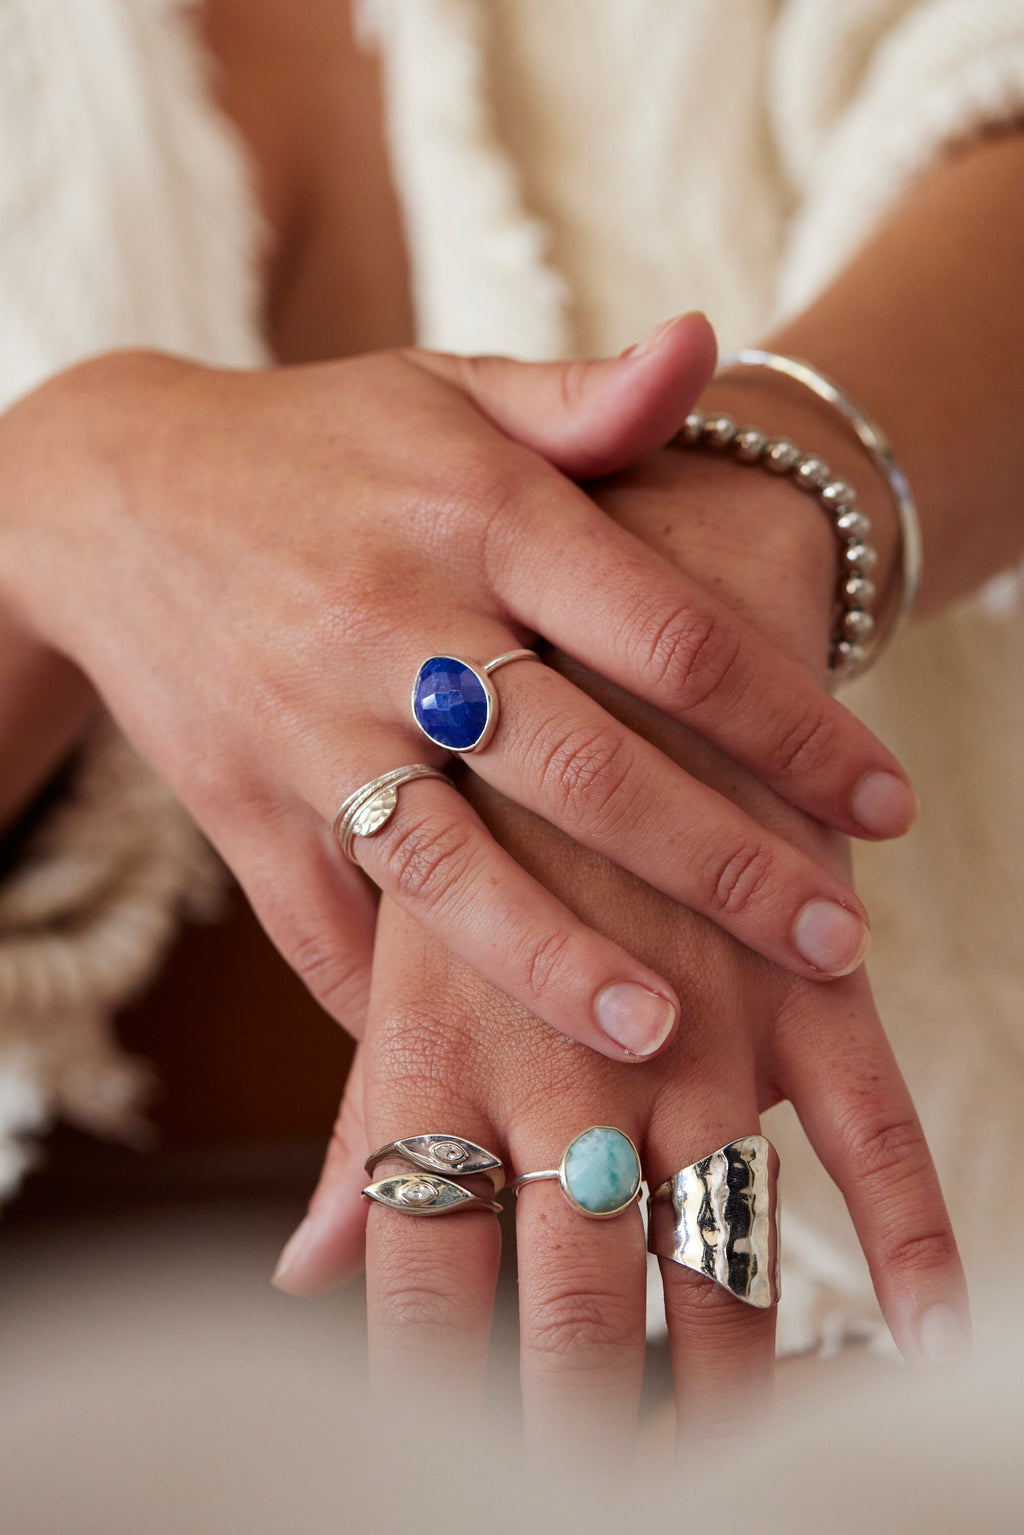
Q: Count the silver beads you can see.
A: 11